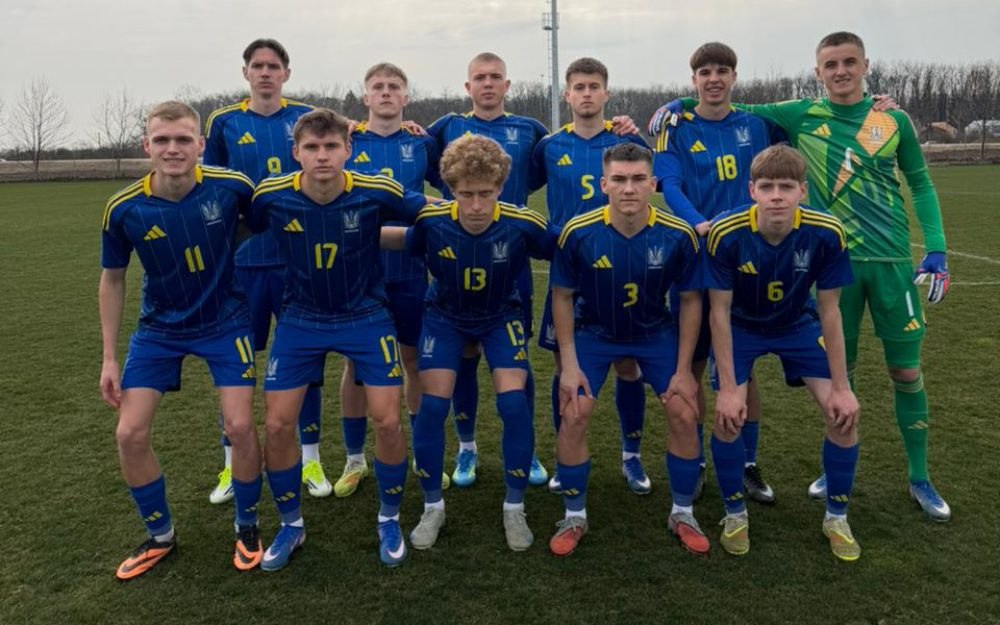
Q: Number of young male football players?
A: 11